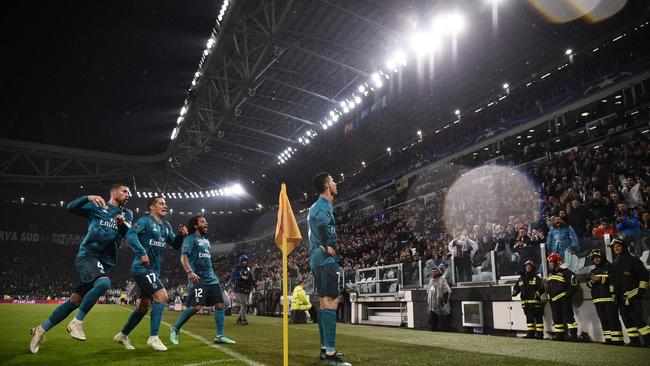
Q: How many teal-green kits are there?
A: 4